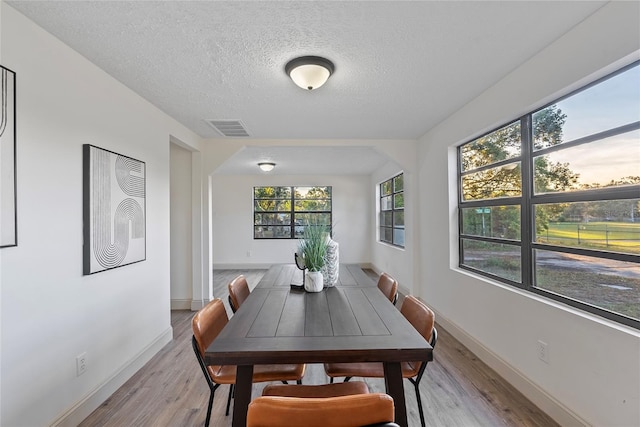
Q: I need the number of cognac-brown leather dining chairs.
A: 5